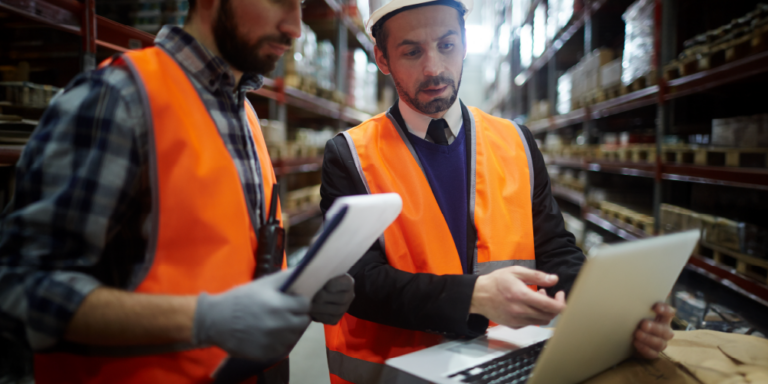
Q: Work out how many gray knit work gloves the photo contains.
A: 2